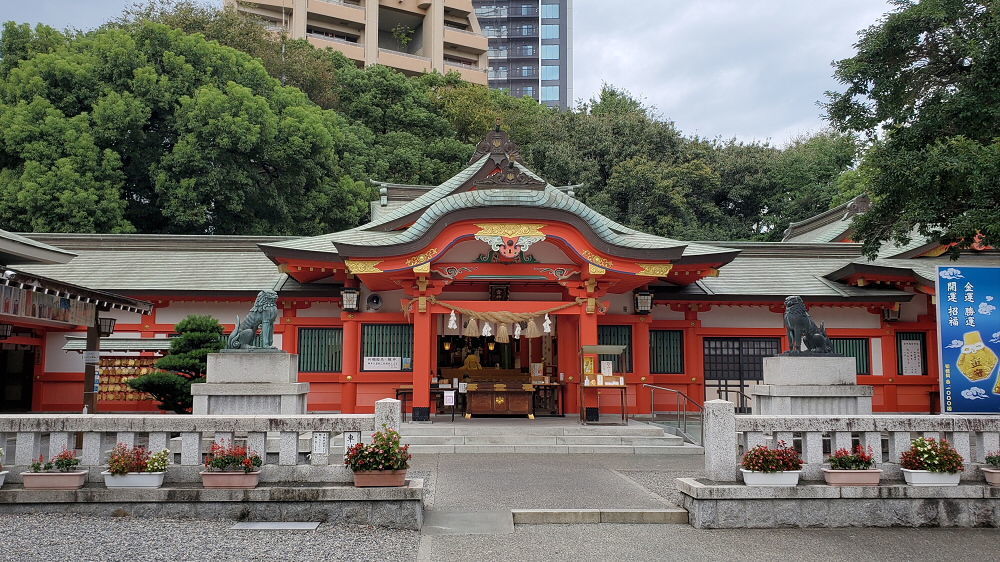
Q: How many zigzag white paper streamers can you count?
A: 4